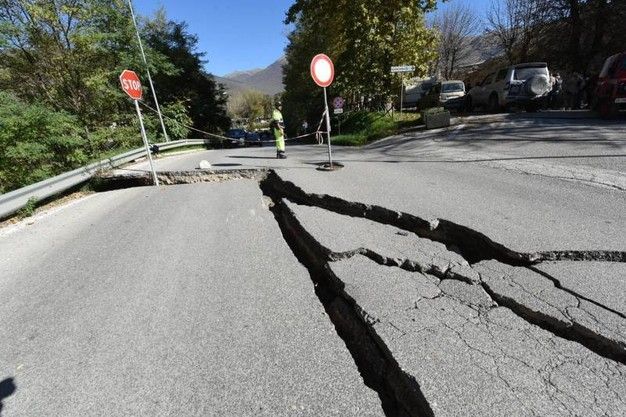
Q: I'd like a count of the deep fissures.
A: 3